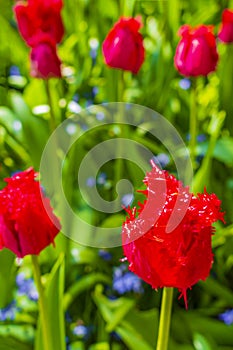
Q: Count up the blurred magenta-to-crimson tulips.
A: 5